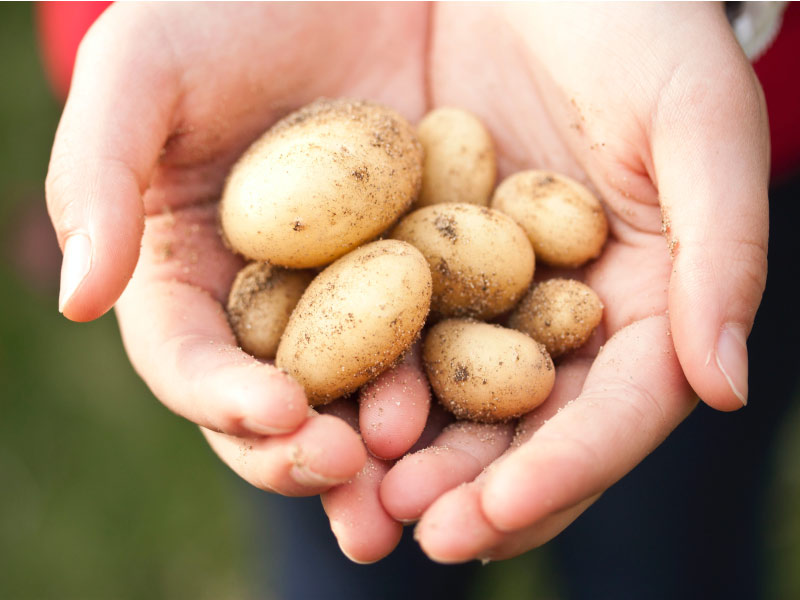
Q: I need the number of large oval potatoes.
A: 2